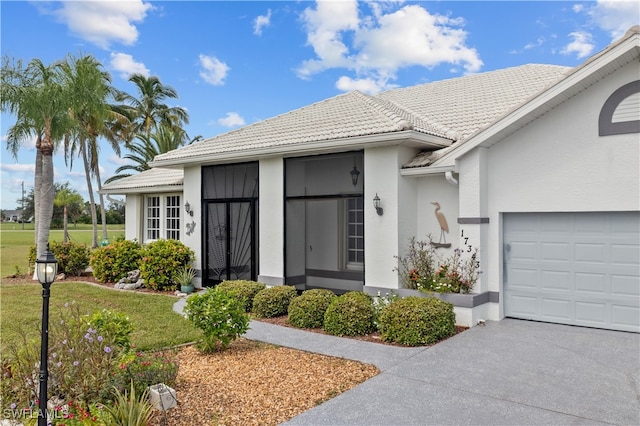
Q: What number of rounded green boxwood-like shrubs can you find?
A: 5